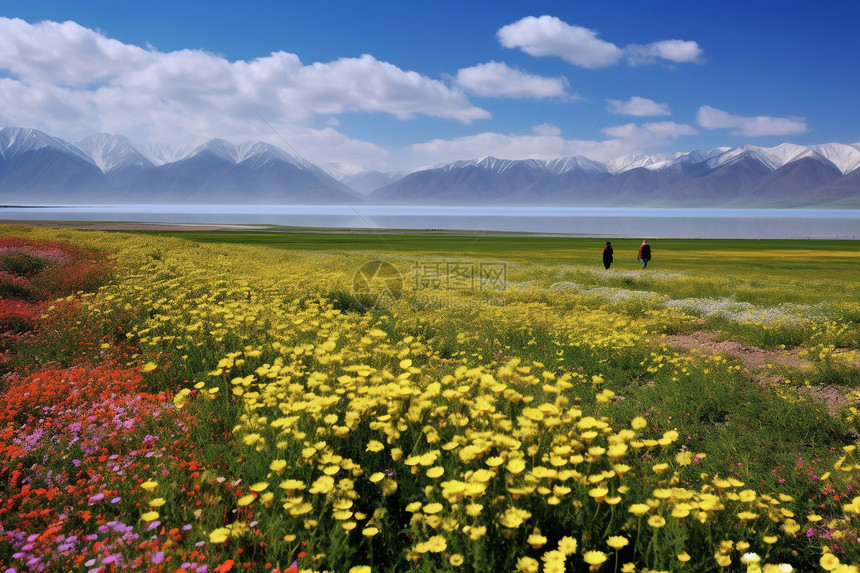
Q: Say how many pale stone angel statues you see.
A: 0